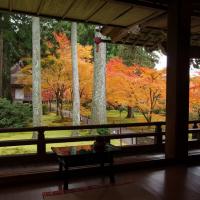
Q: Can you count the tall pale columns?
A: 3